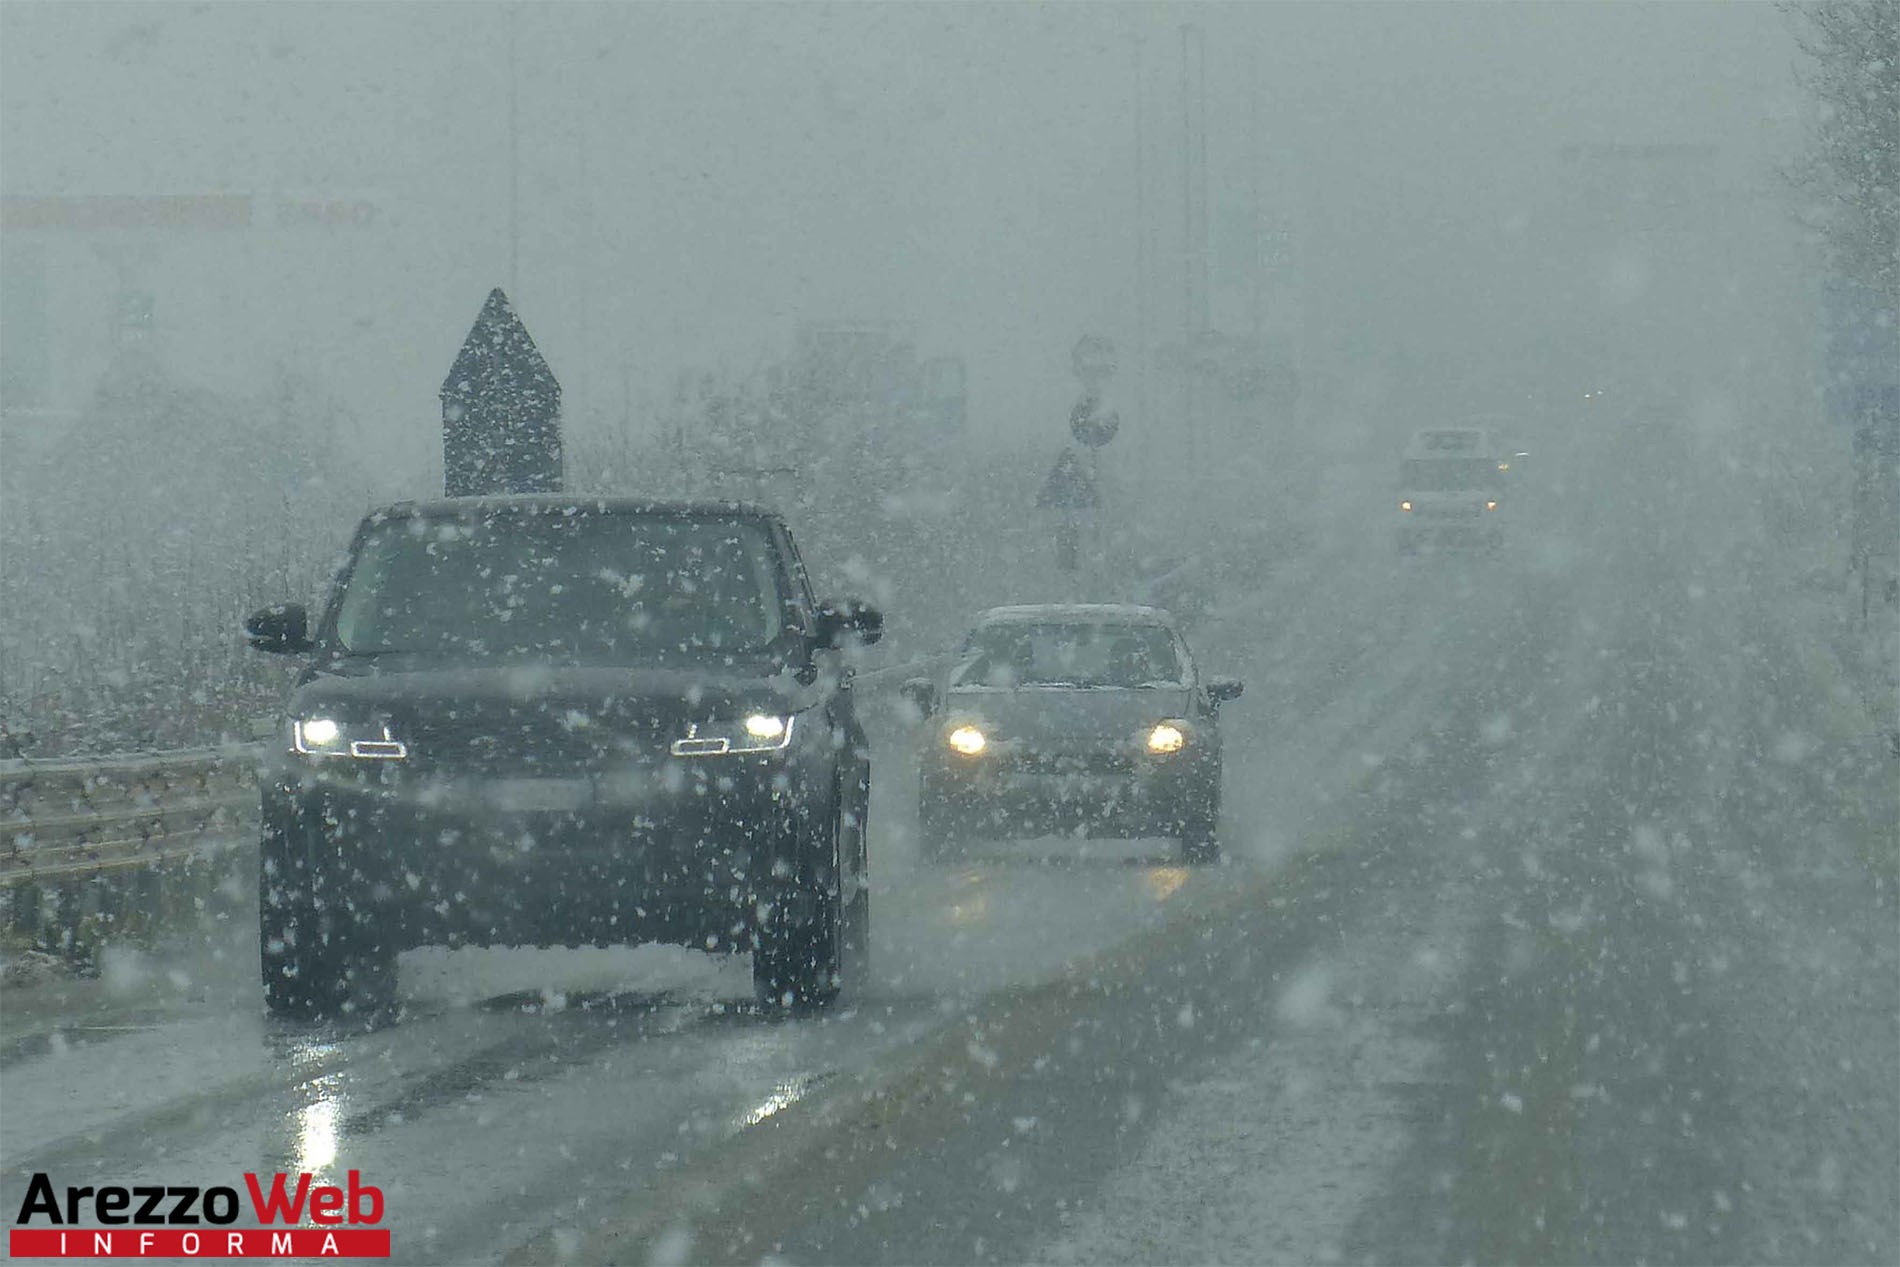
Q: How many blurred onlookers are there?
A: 0